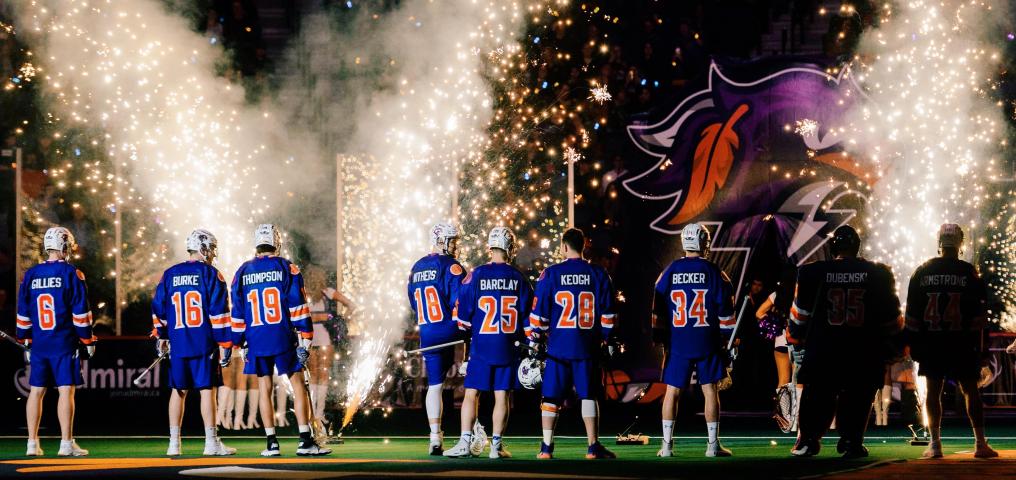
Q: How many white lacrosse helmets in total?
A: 8